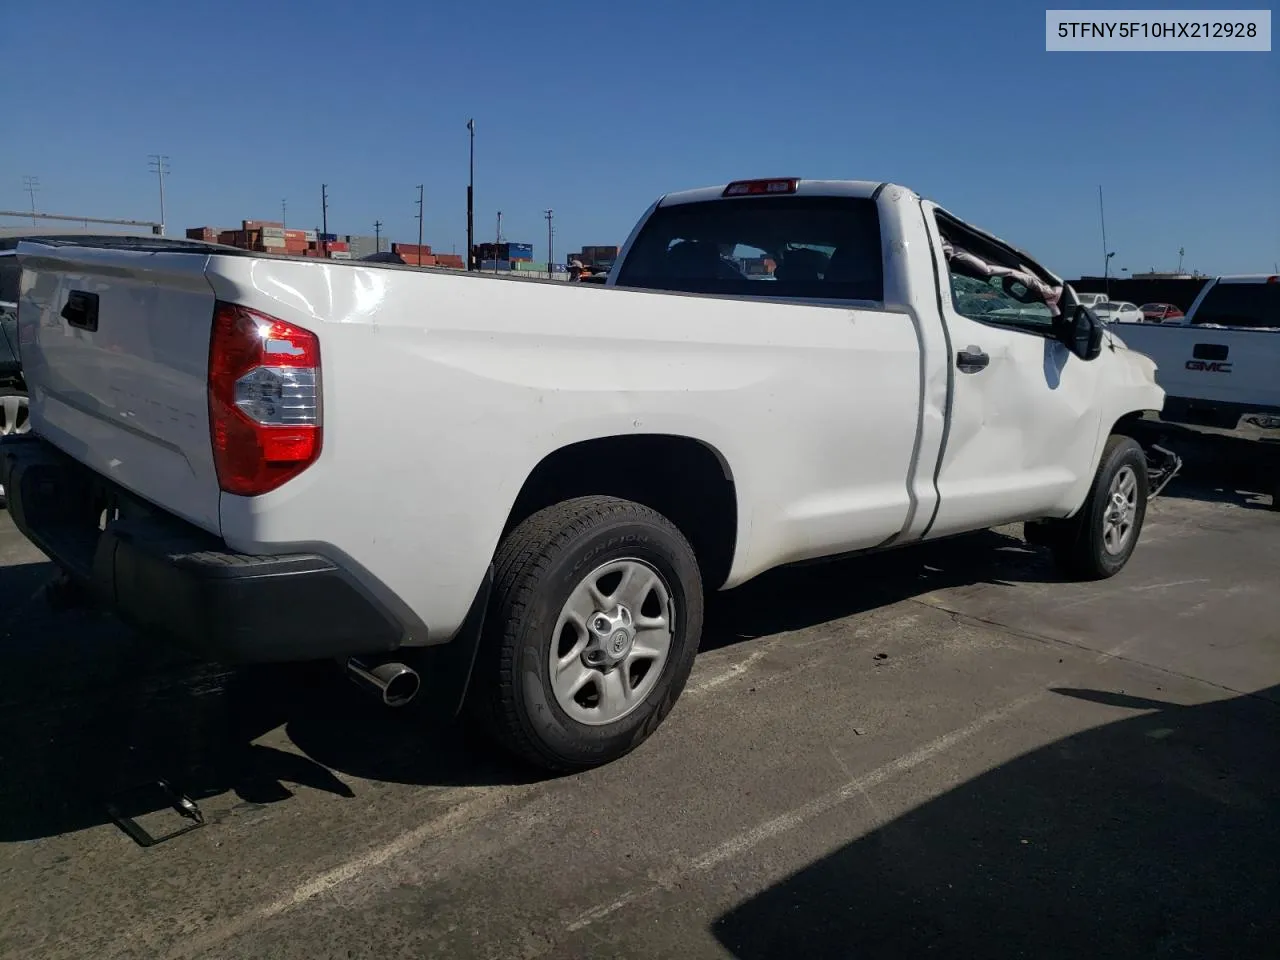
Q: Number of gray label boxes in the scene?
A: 1